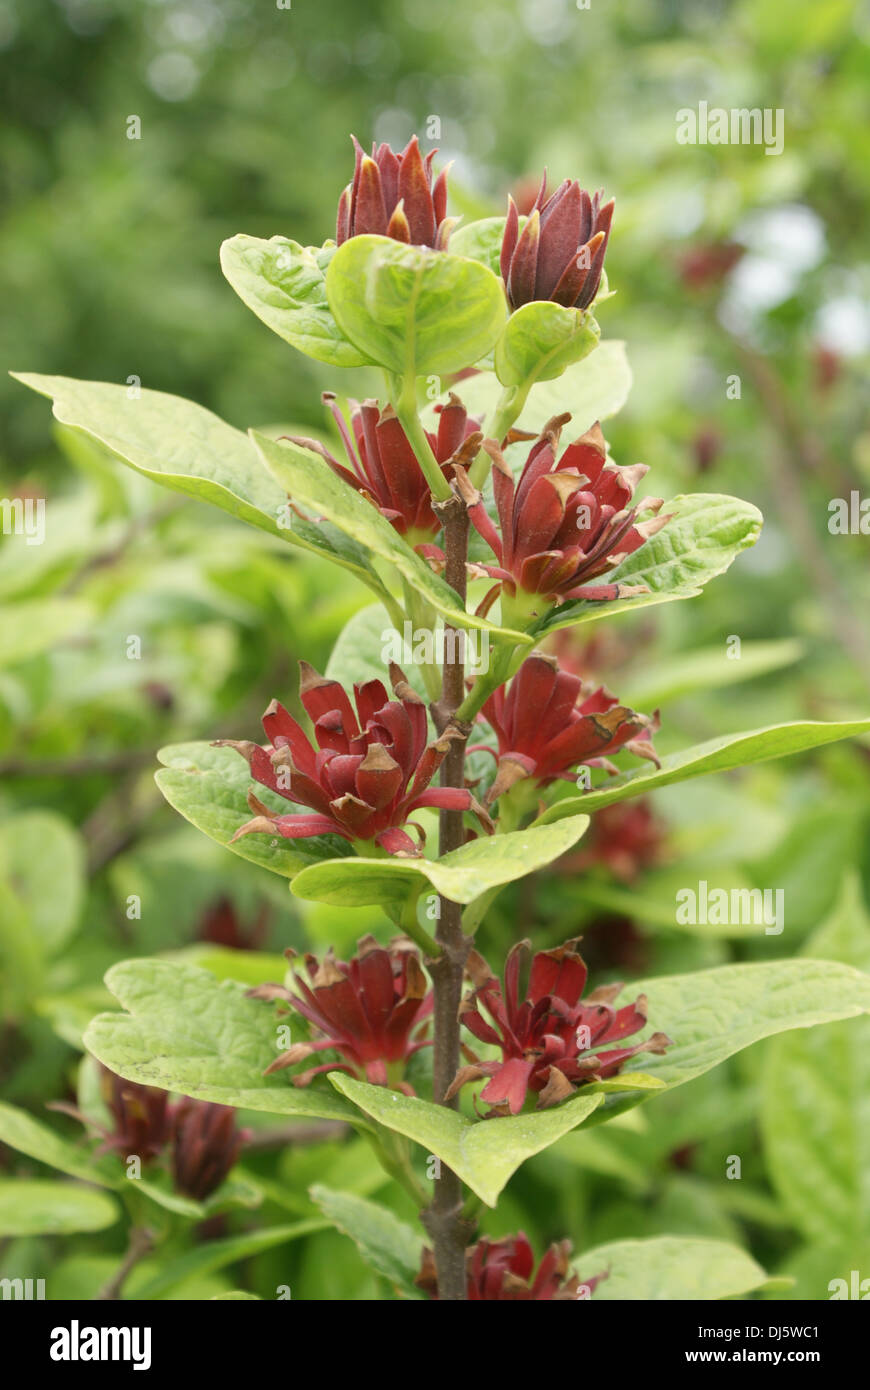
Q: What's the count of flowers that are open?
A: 7